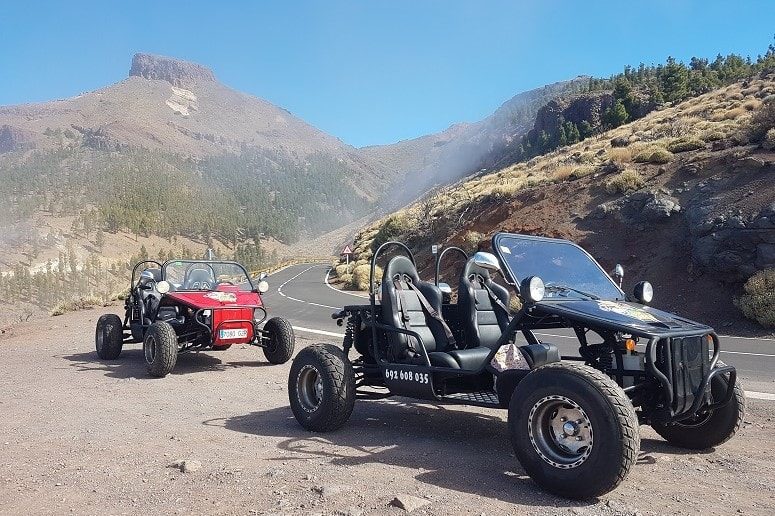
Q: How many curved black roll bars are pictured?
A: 4